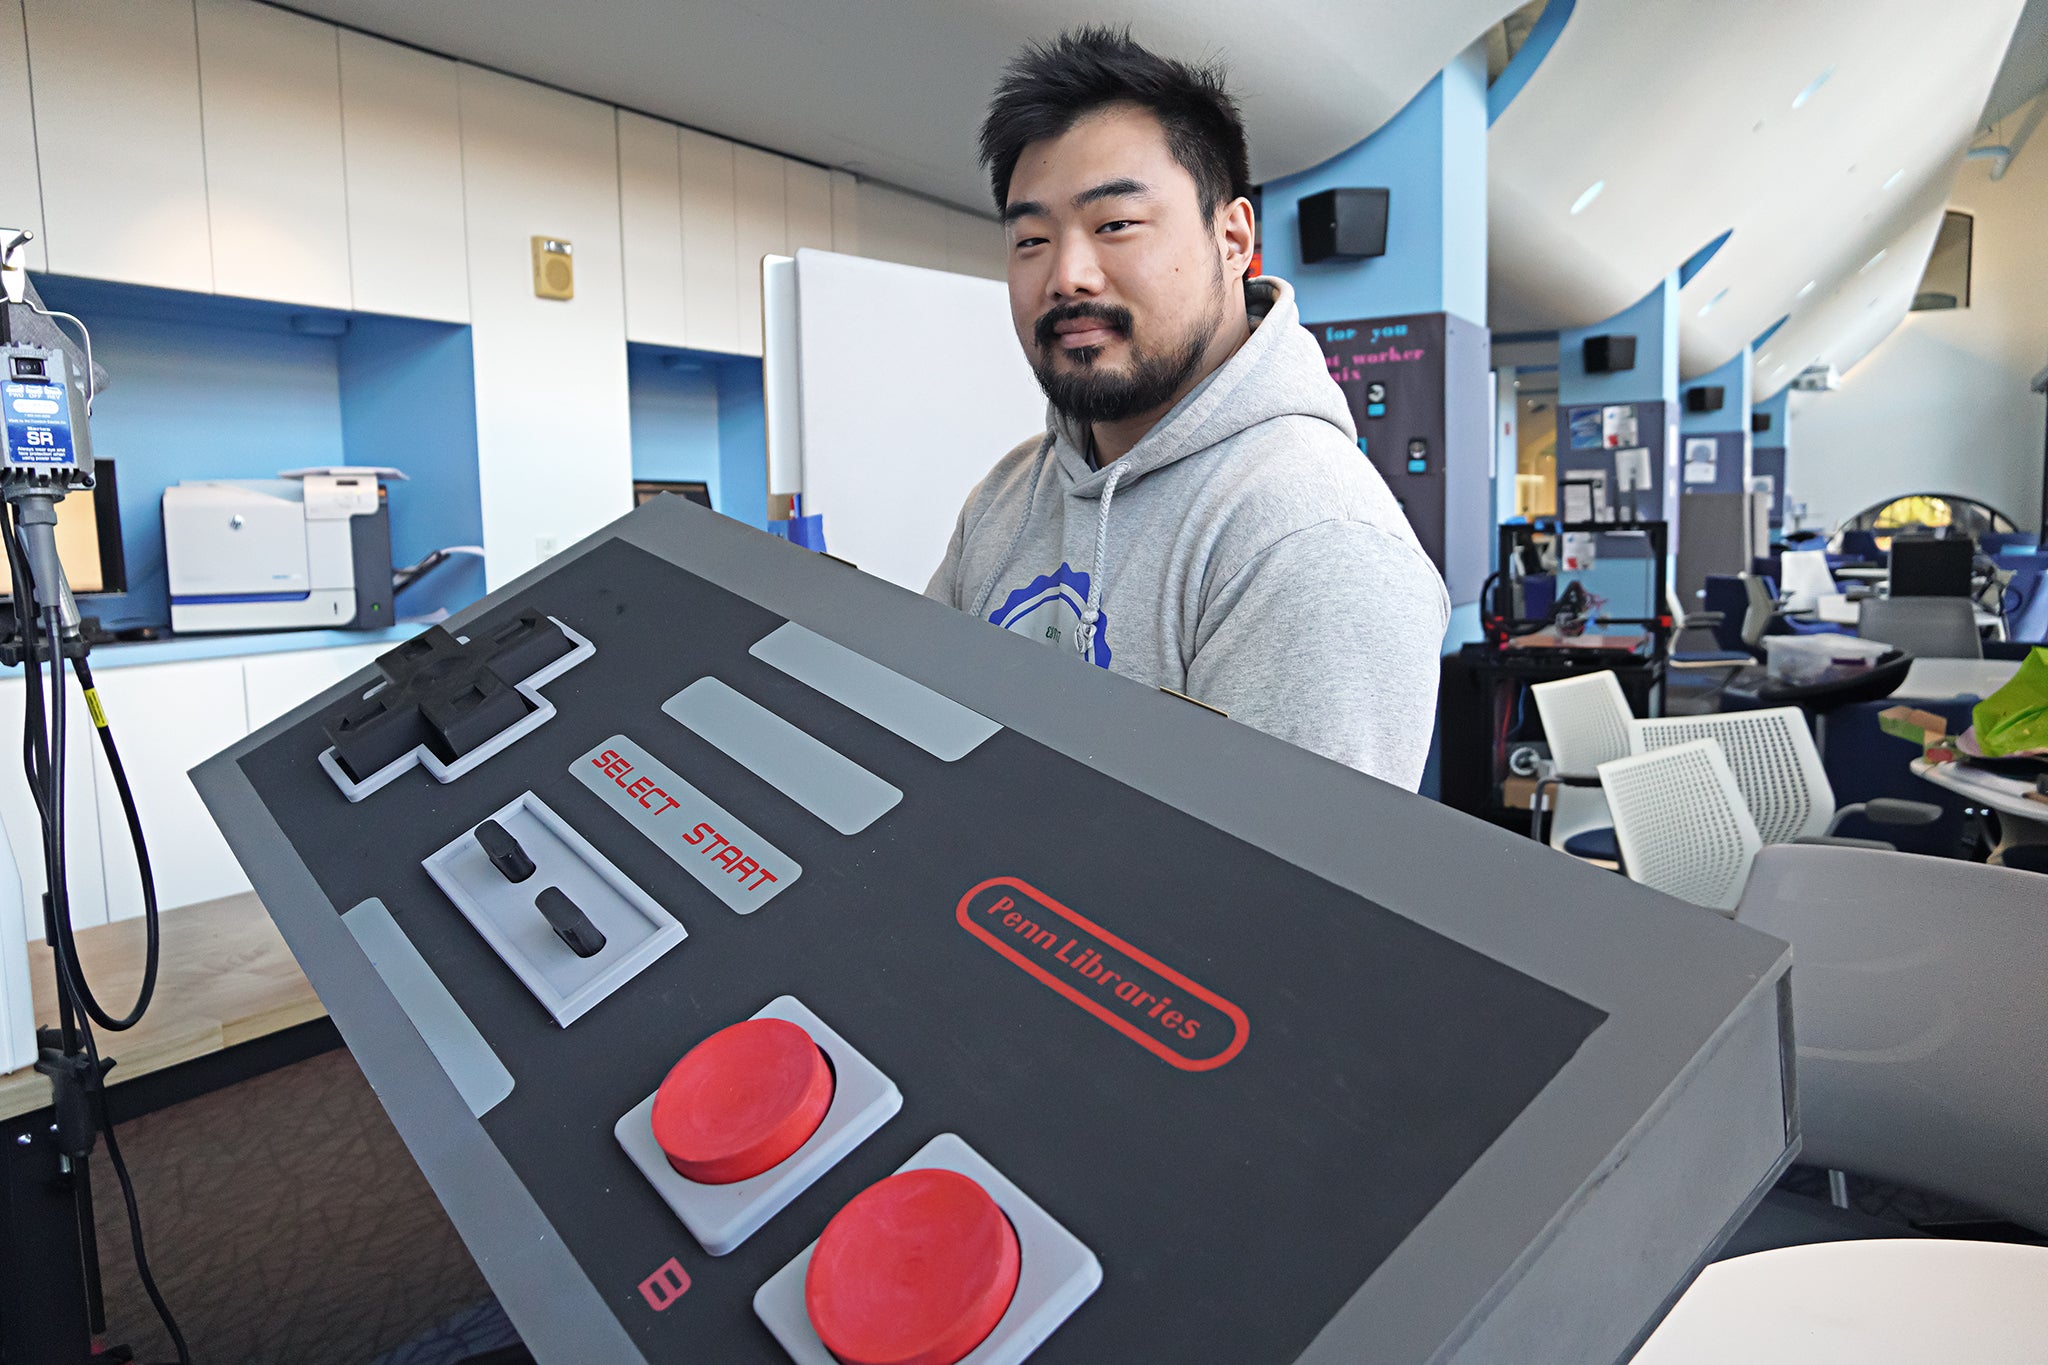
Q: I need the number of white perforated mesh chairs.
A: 3